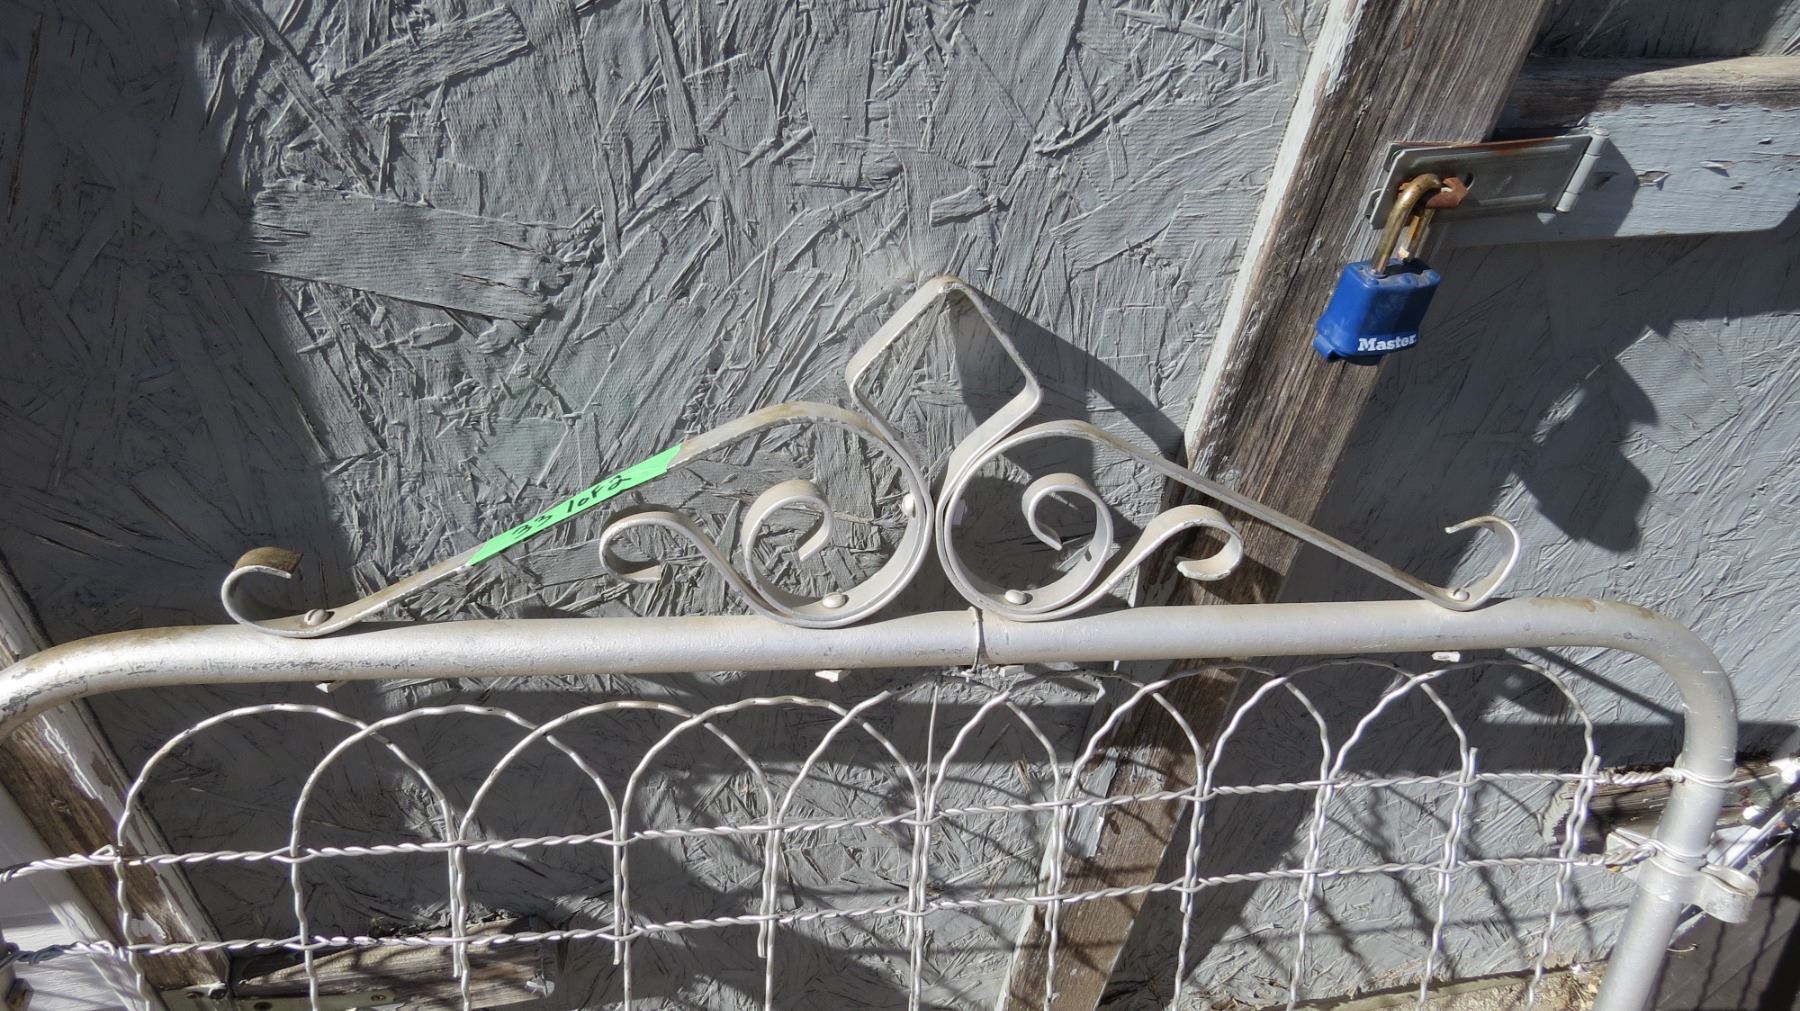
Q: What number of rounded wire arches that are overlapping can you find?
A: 9